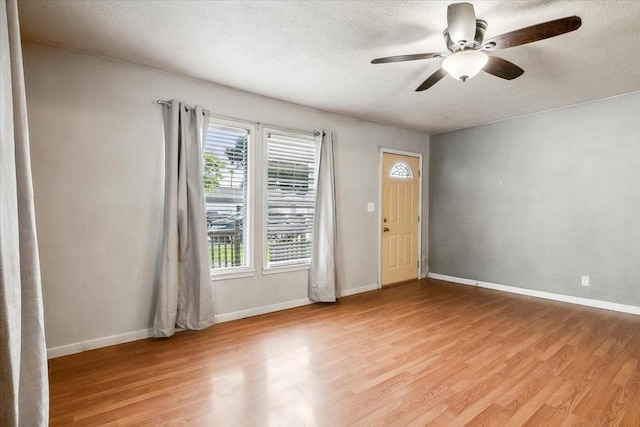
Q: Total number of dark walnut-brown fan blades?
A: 4